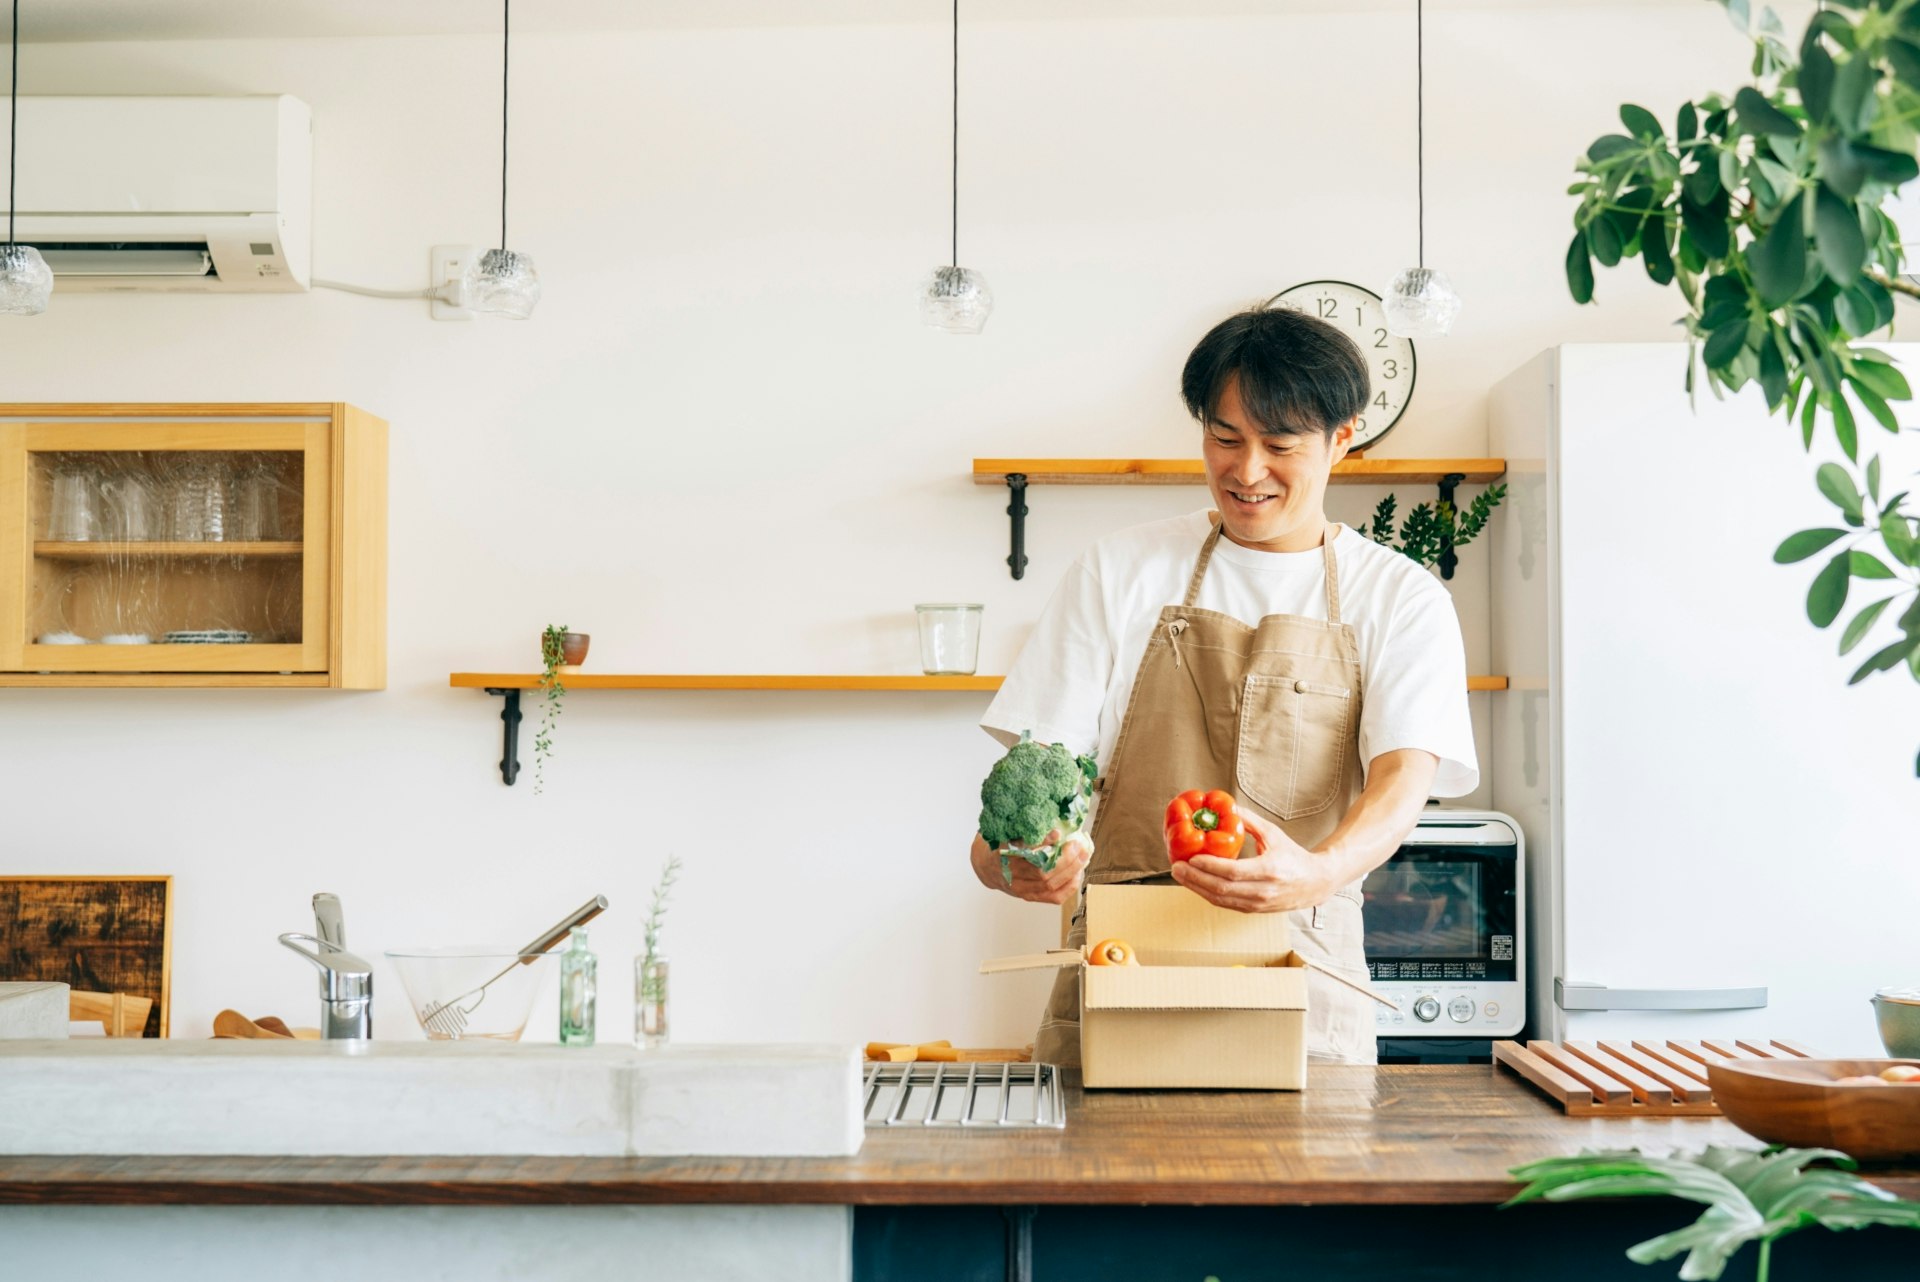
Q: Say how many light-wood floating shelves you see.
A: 2